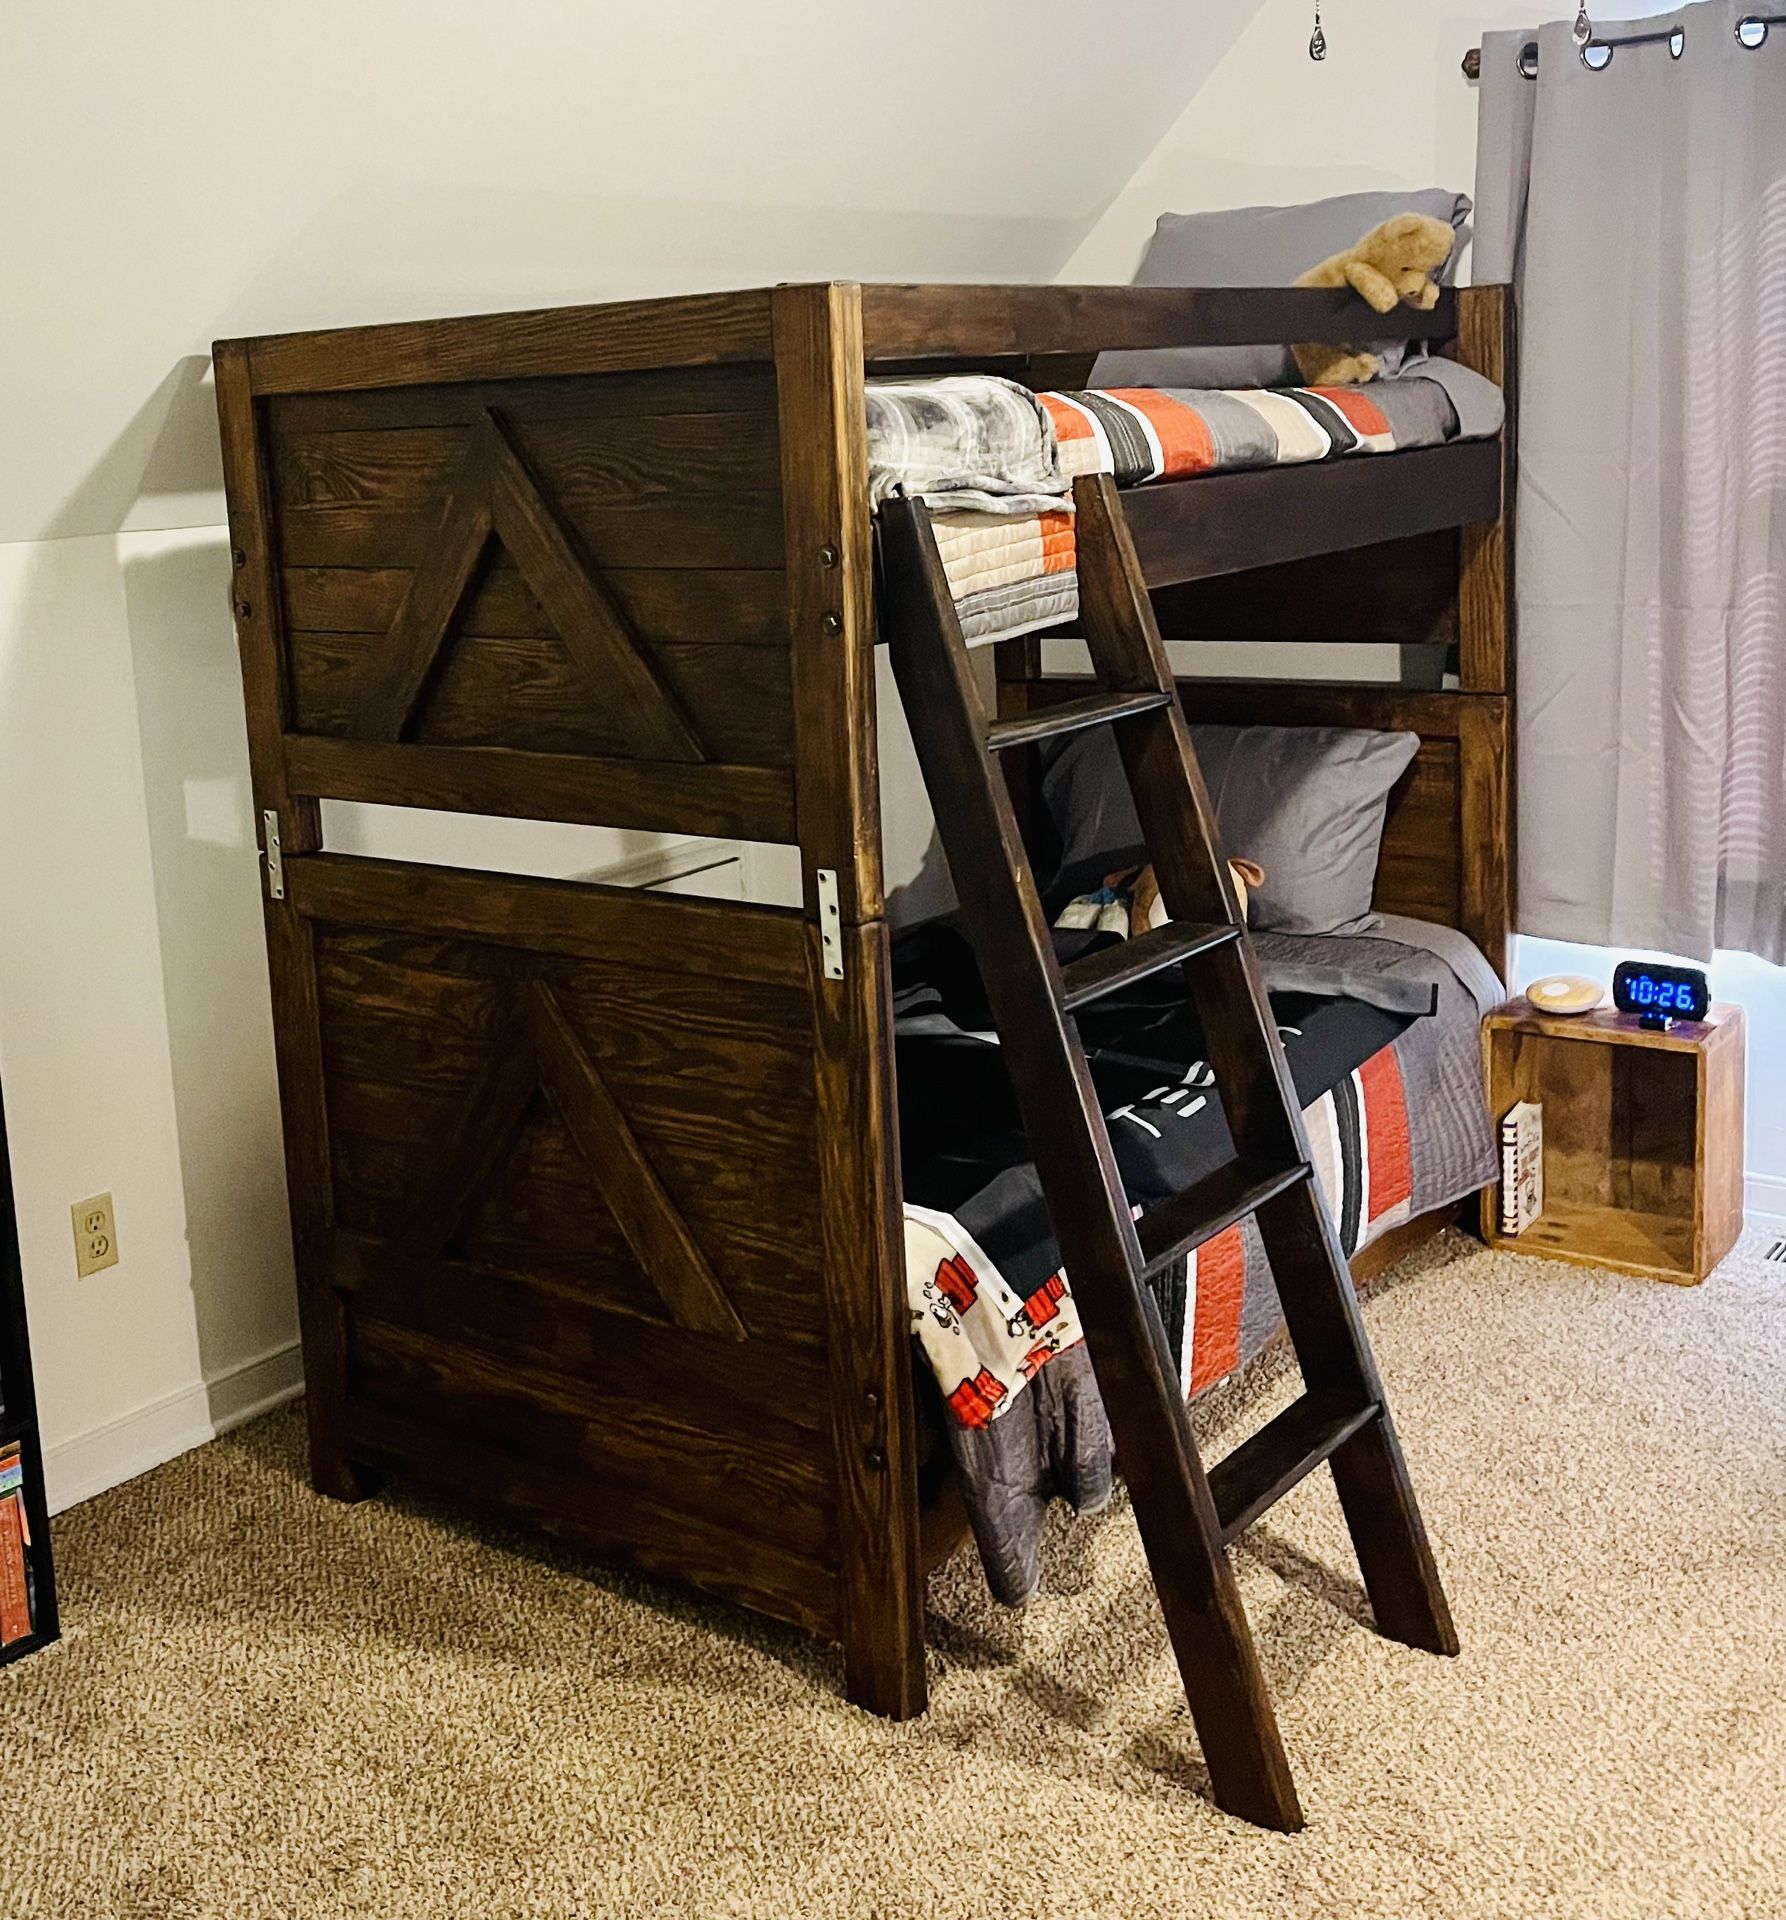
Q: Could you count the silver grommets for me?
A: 4